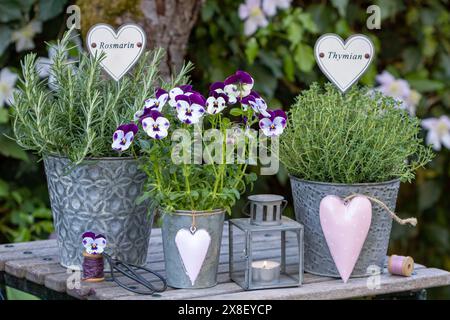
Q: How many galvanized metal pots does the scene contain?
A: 3